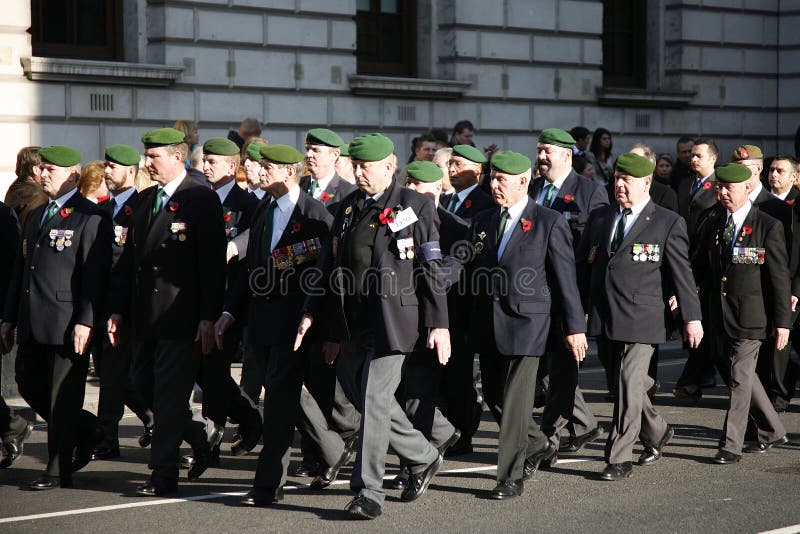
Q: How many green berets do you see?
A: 15